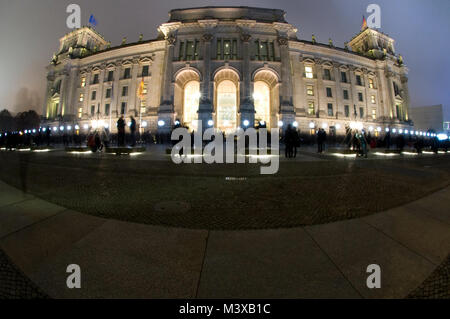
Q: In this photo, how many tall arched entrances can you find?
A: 3